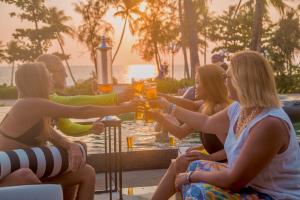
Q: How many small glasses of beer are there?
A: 3